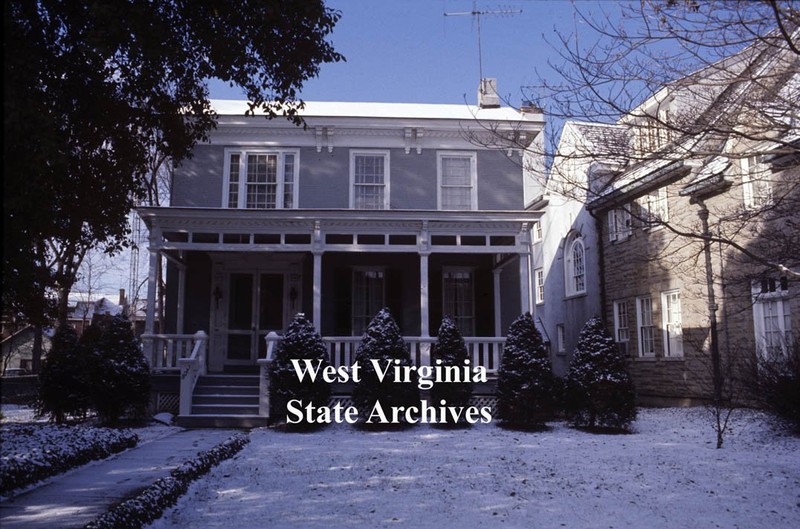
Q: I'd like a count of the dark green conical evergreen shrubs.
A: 7